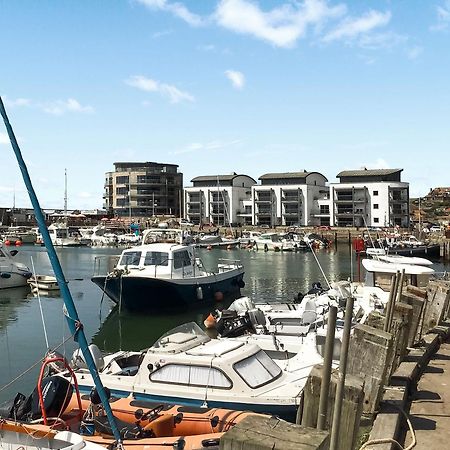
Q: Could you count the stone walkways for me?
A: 1